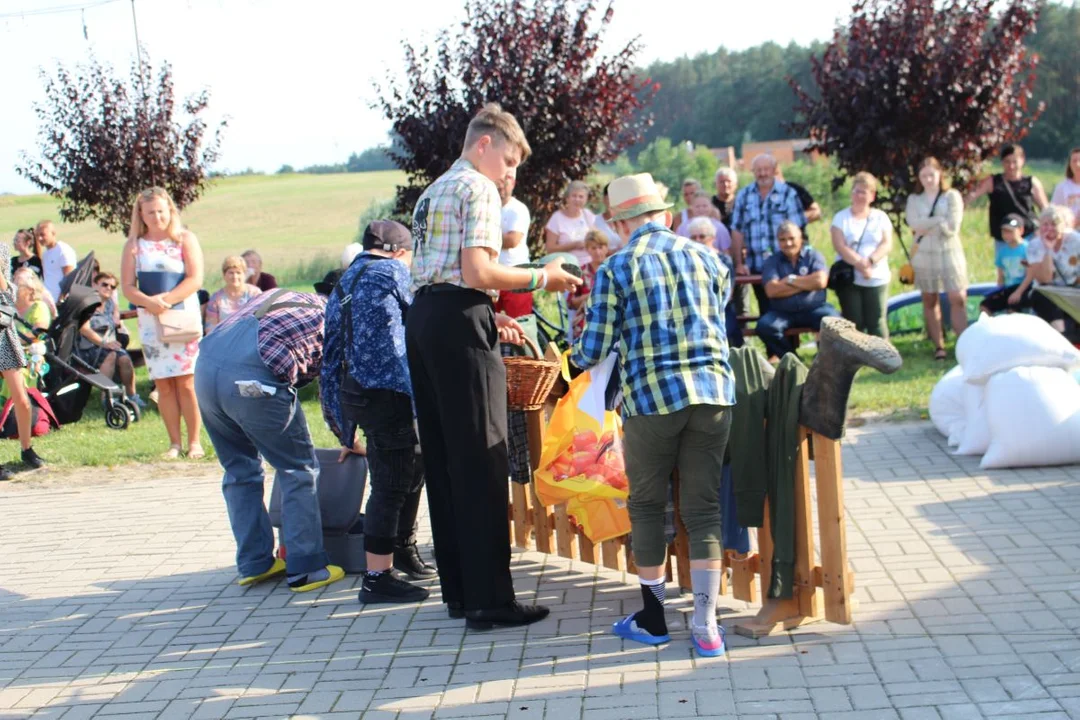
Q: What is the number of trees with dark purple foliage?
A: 3